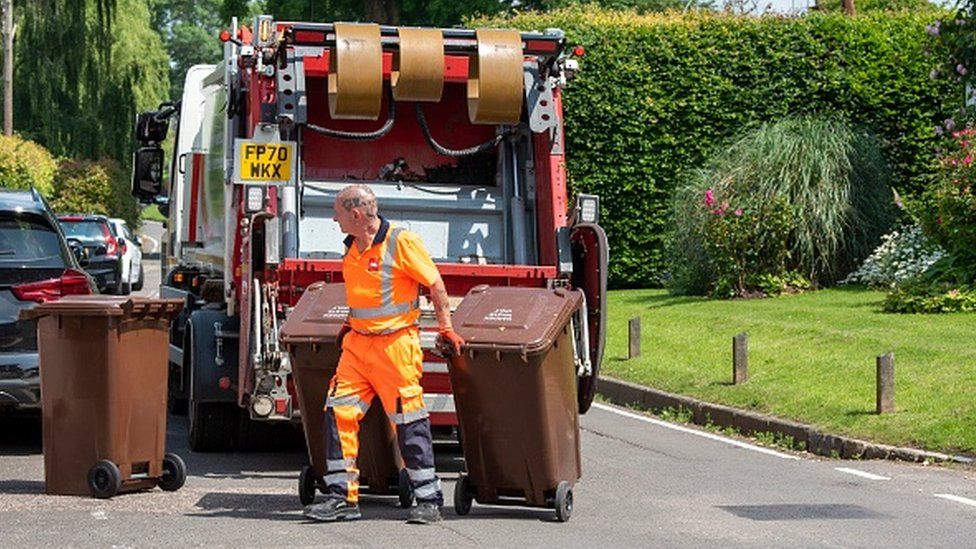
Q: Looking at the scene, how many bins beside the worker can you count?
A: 3